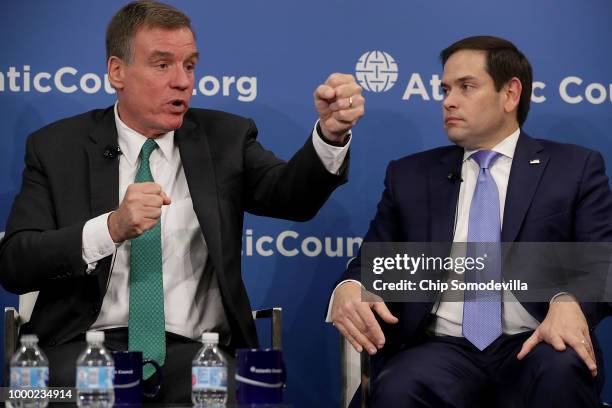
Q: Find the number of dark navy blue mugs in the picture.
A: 2